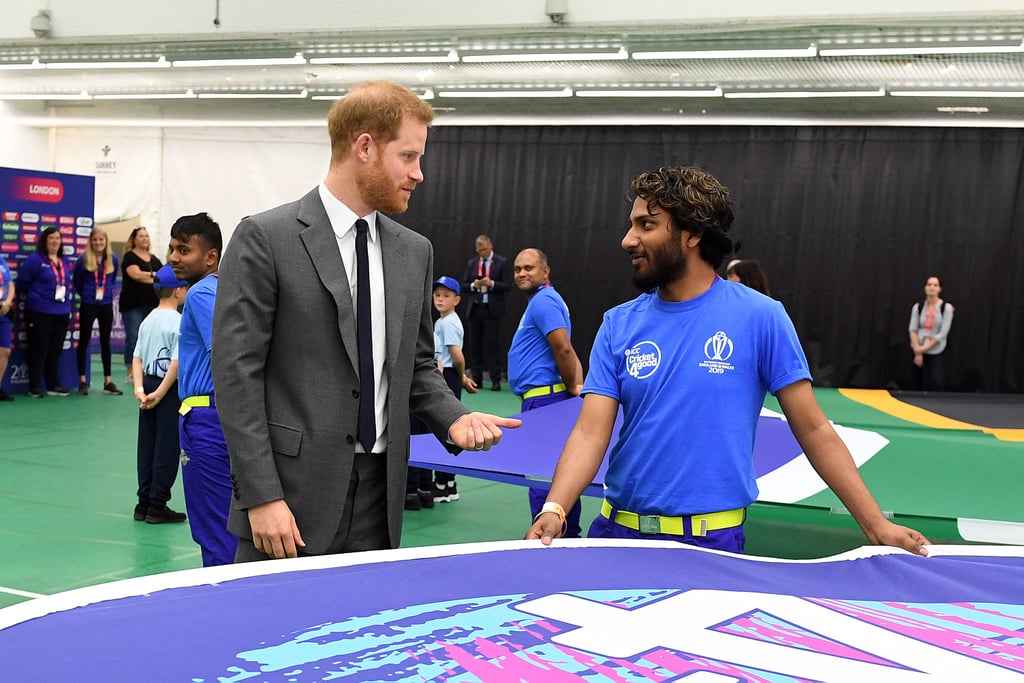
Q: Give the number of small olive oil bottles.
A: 0